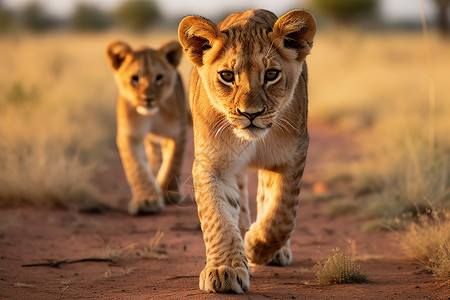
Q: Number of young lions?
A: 2